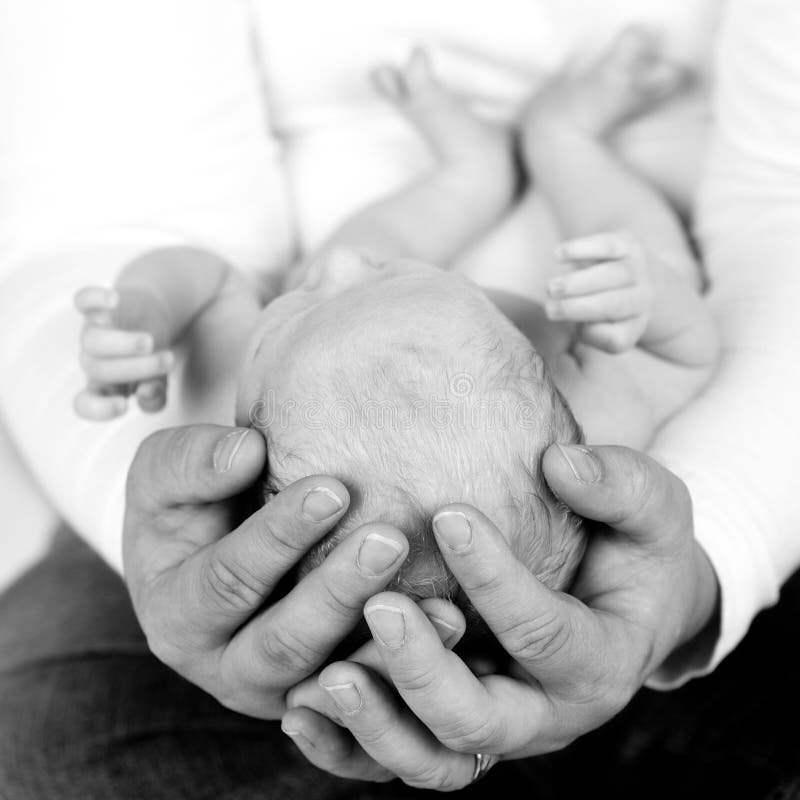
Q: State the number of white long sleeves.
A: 2